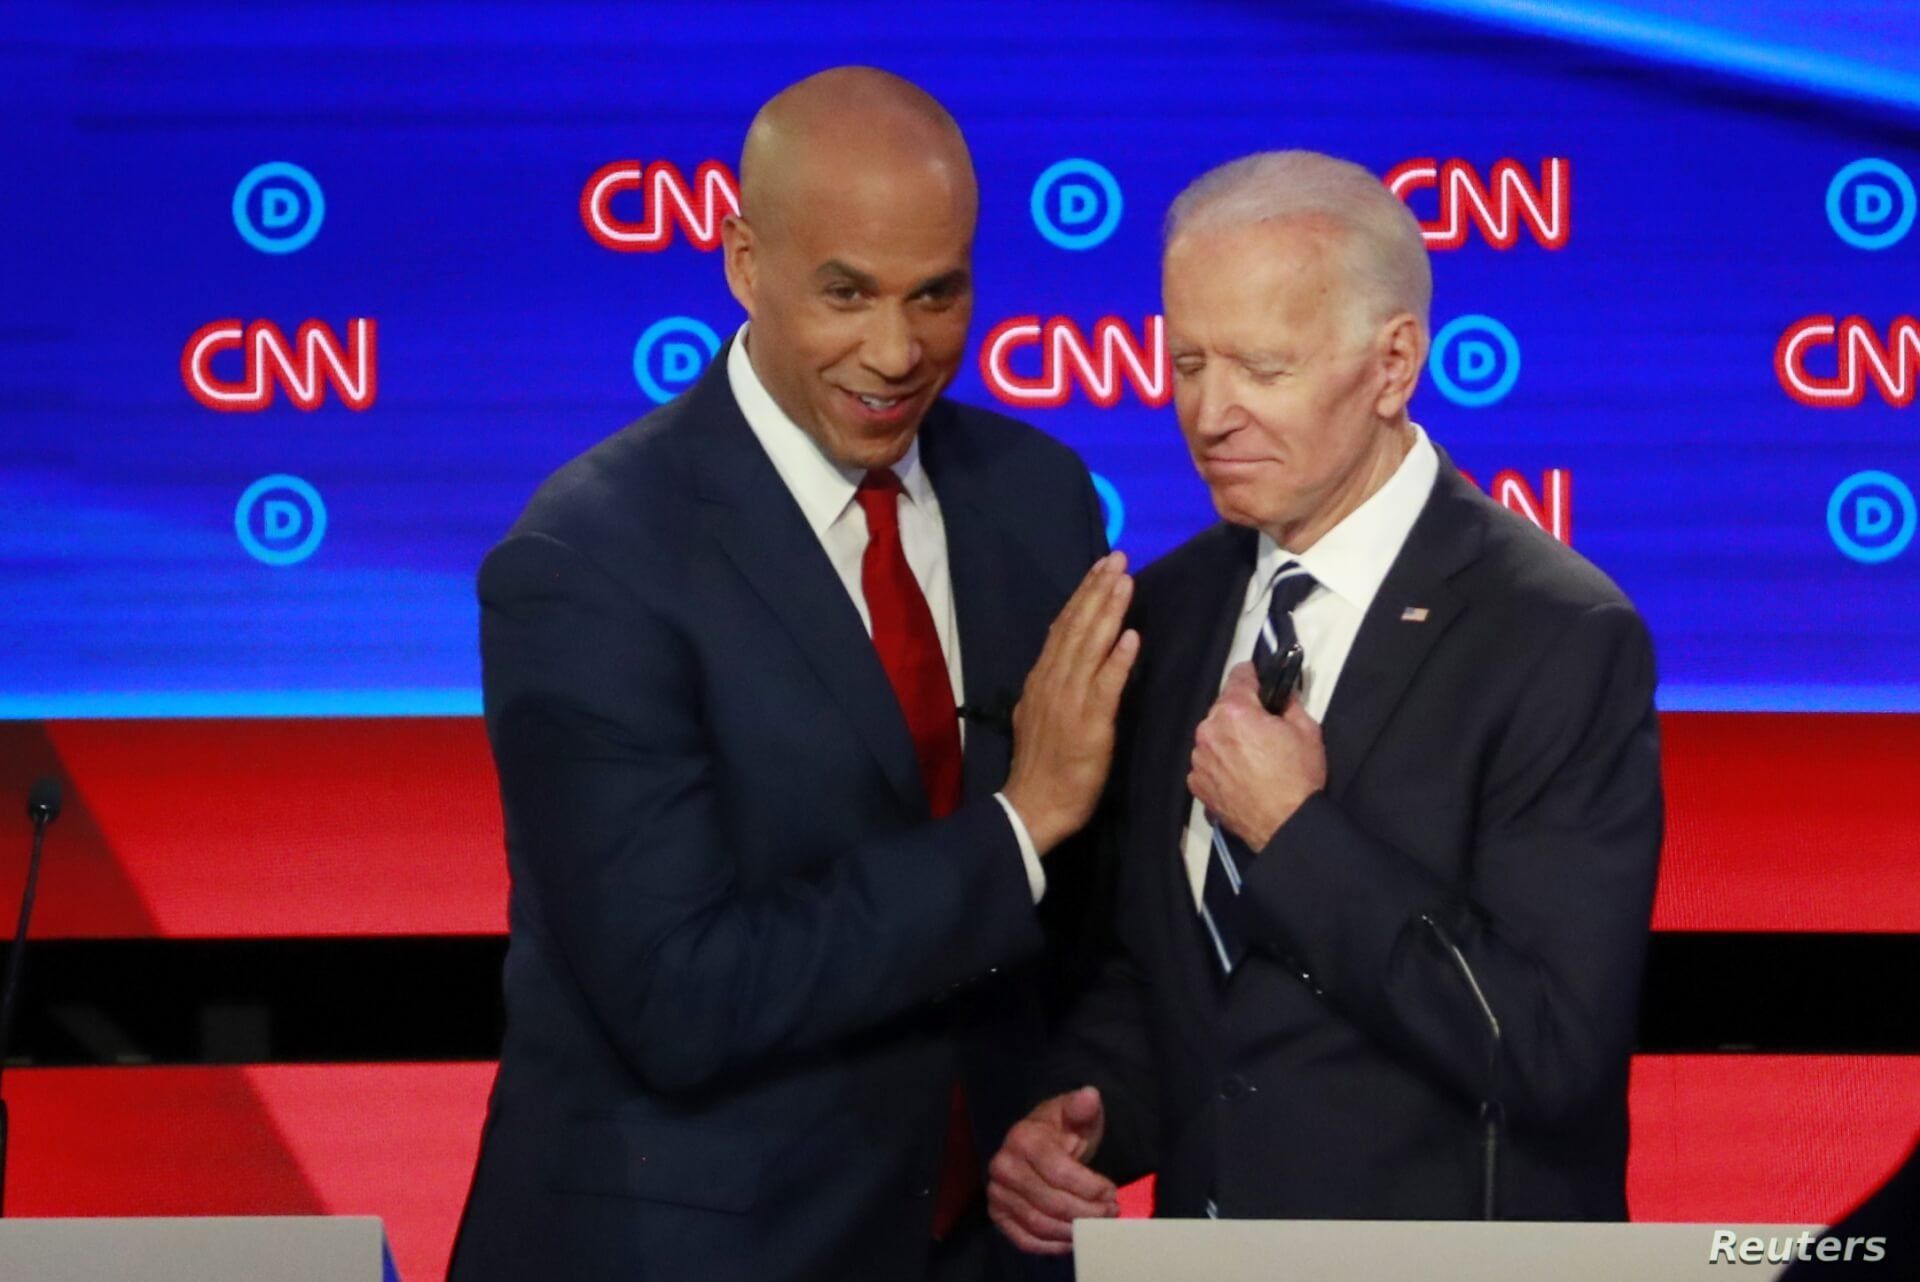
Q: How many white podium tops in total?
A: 2